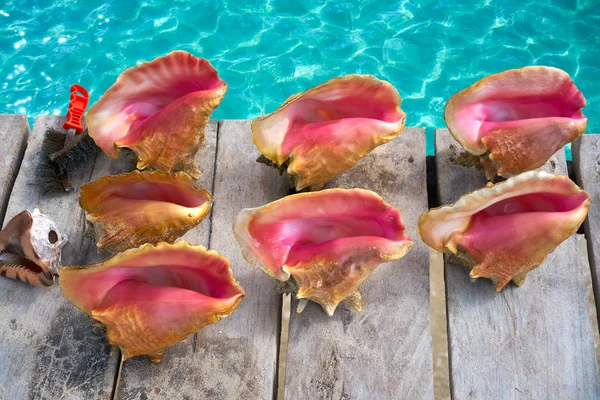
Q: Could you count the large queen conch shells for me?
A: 7